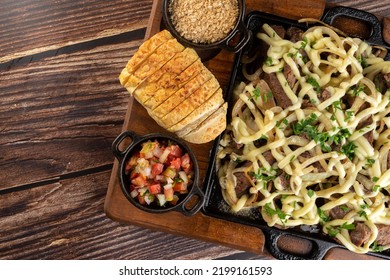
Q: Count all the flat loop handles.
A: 5